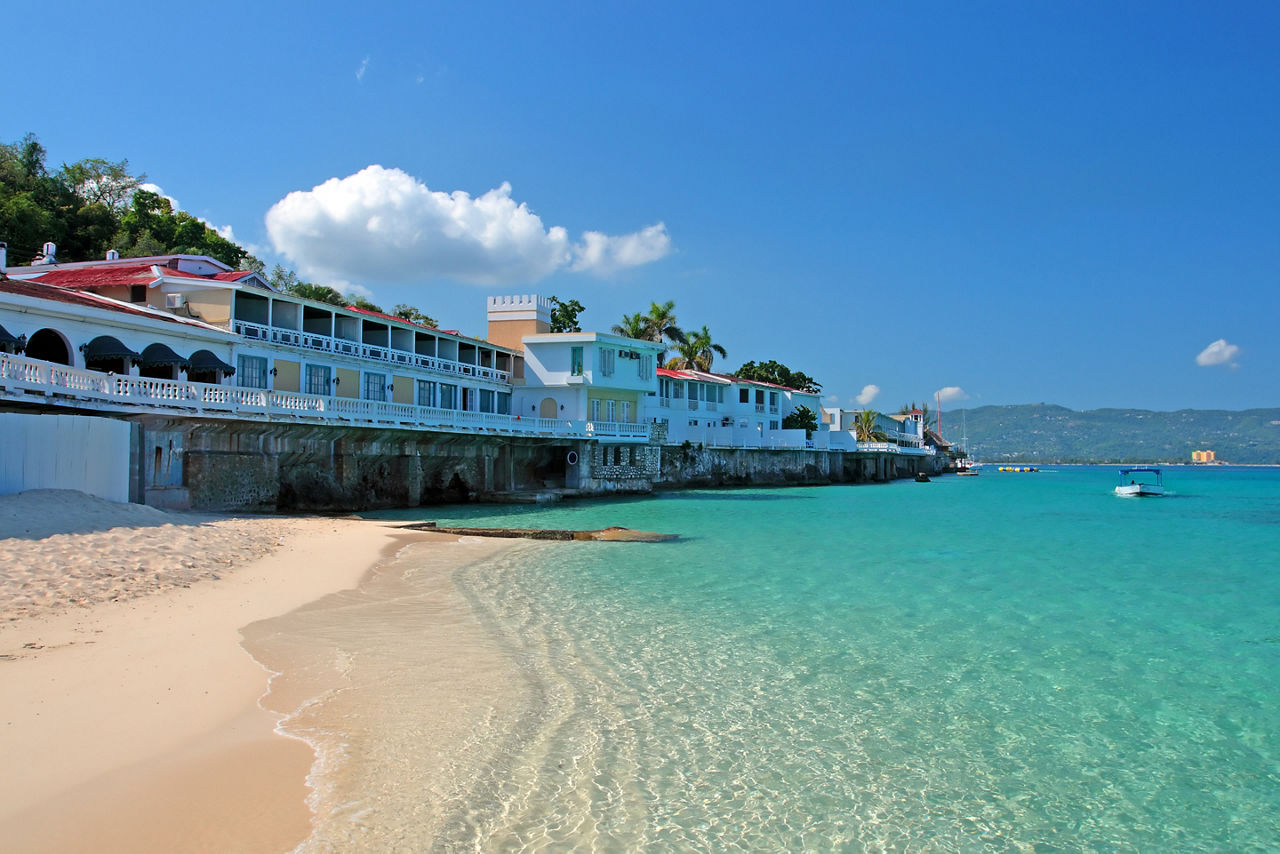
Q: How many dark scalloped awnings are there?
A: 4